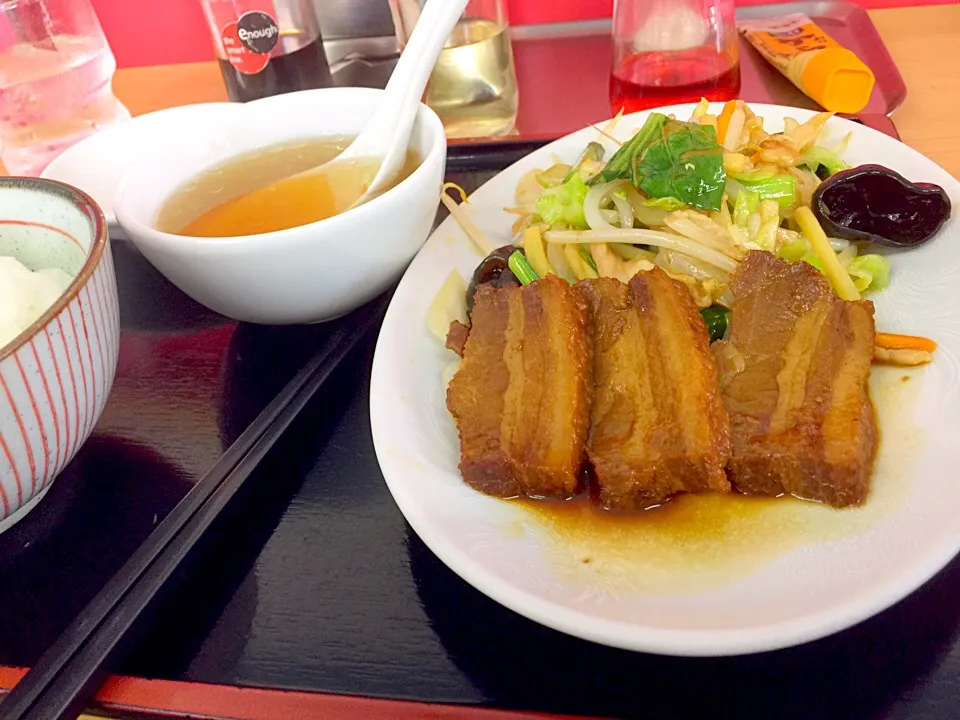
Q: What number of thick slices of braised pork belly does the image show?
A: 3